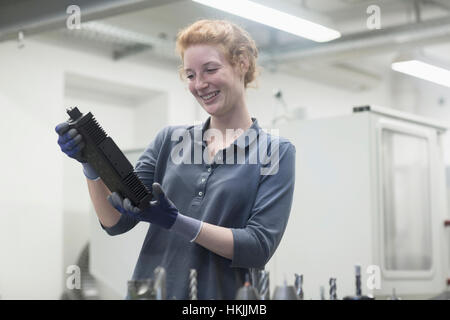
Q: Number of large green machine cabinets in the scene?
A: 0